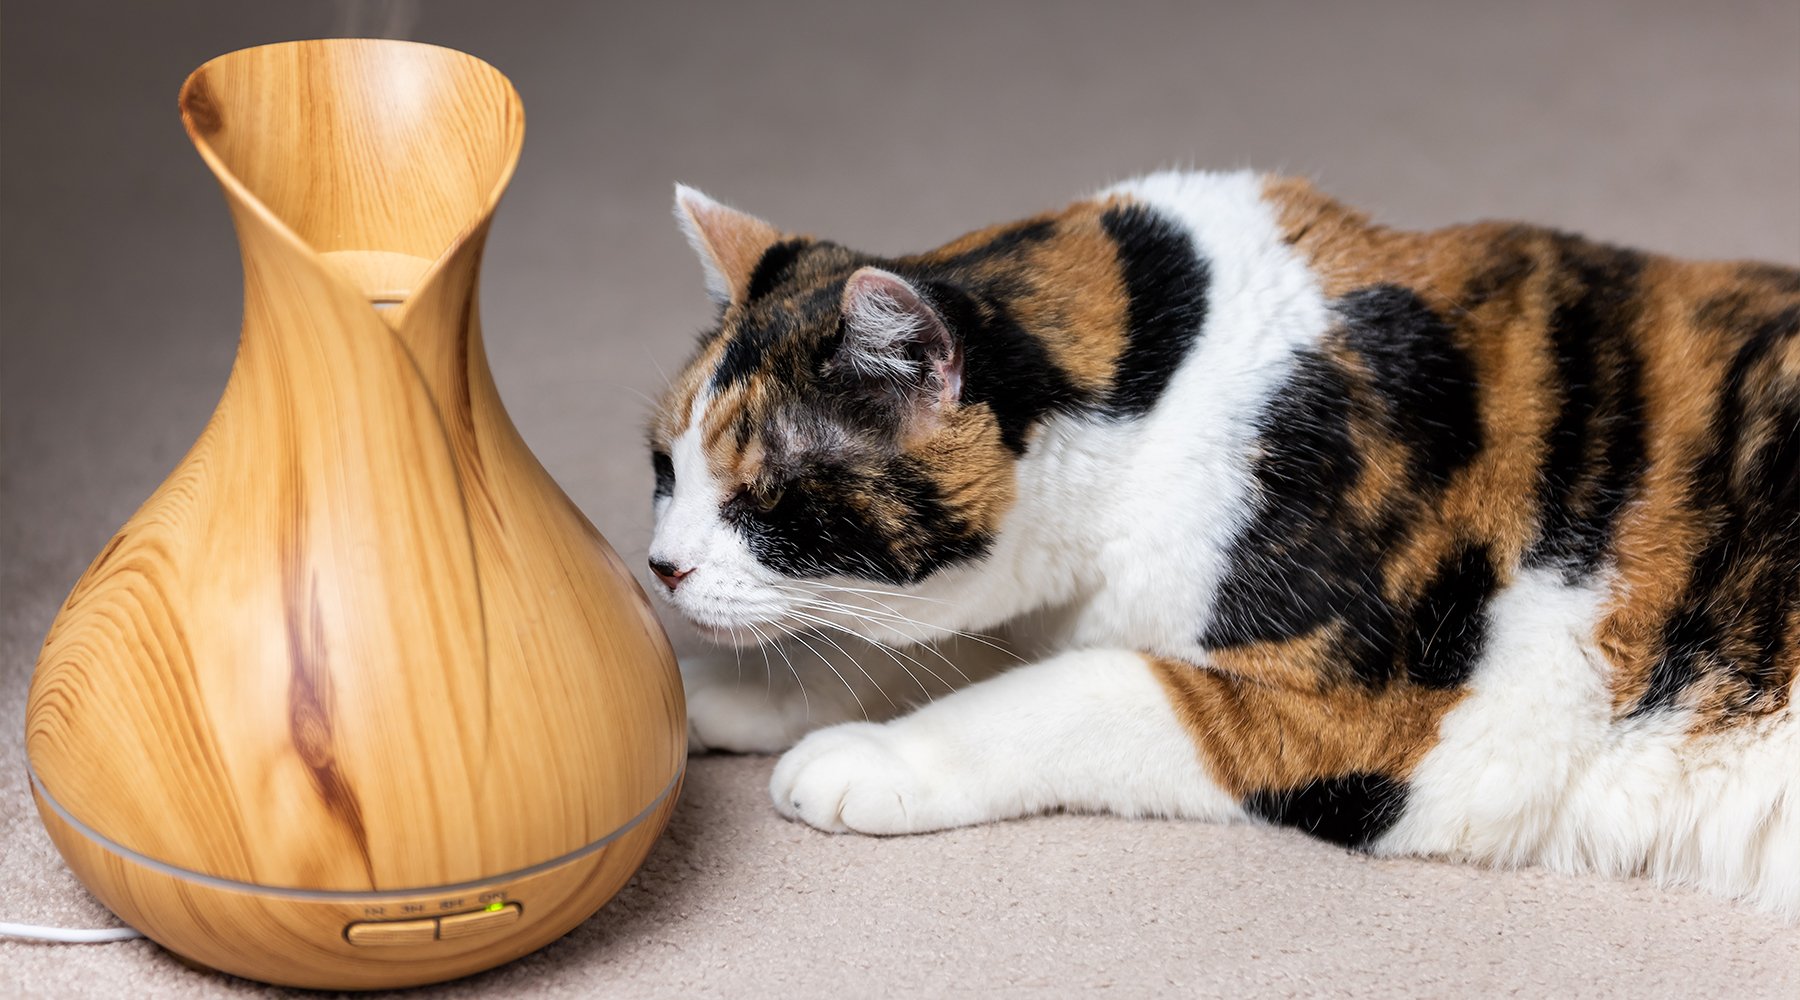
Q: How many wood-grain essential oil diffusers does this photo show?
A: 1